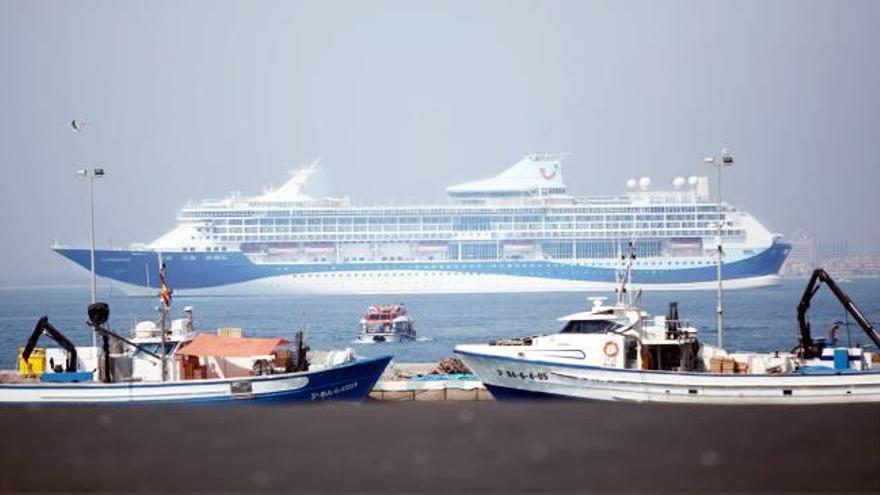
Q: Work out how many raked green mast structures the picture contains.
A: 0